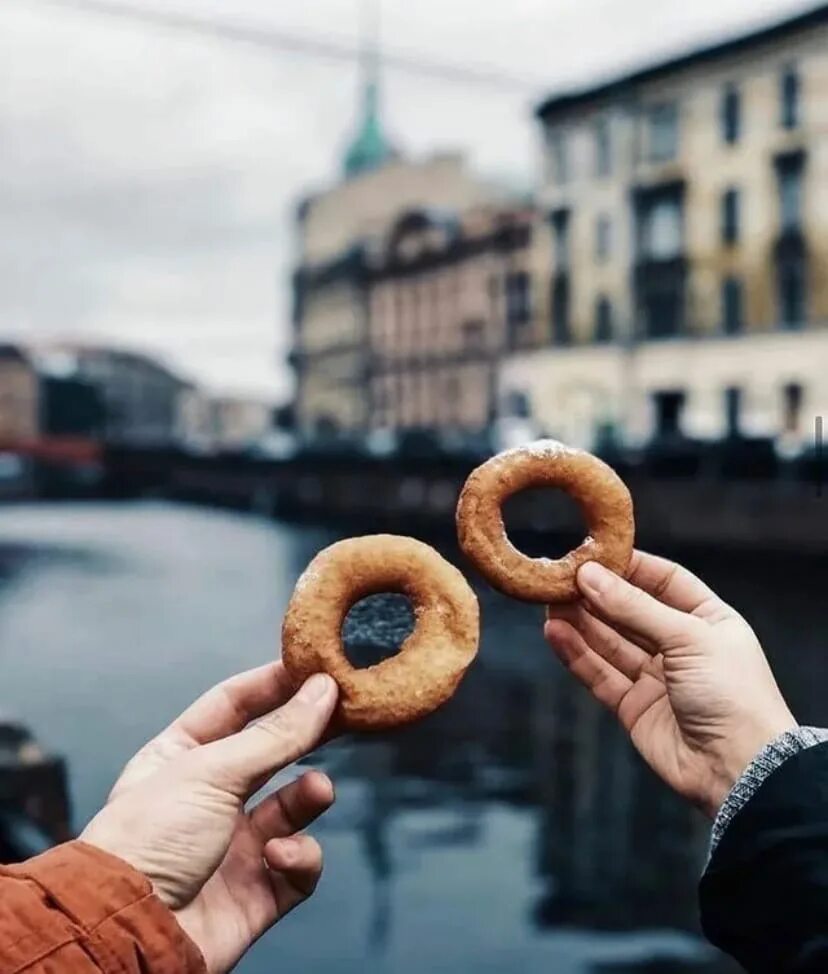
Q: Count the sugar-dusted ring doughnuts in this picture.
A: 2